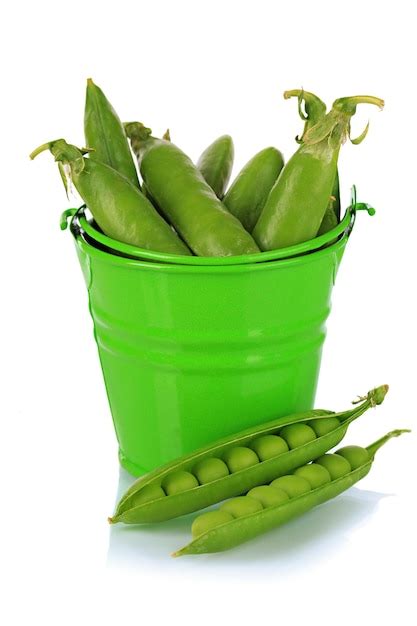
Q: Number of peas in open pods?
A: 14